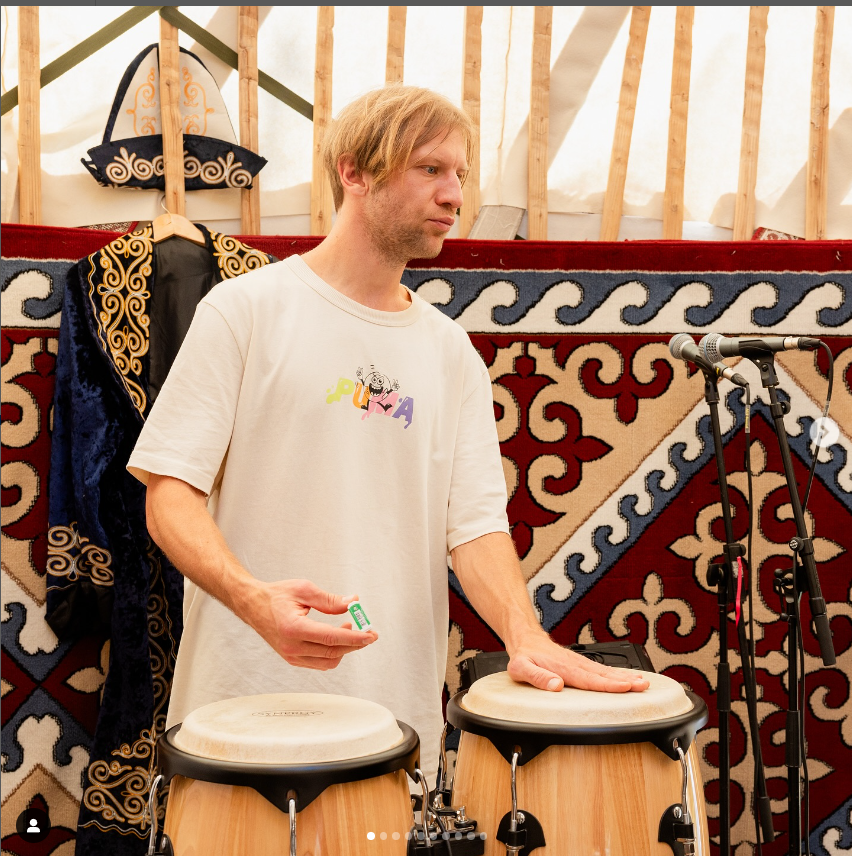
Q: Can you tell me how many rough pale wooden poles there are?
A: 11